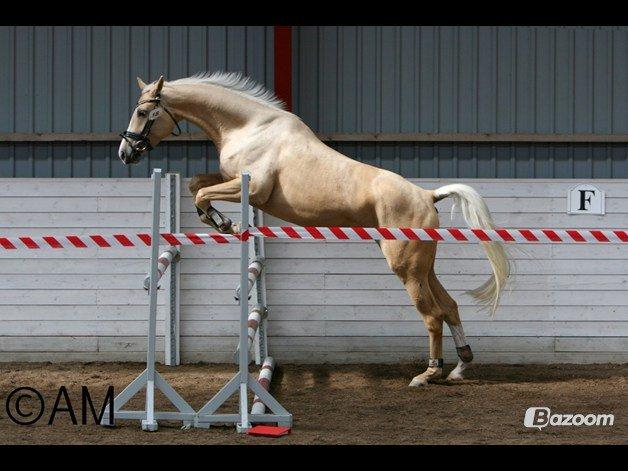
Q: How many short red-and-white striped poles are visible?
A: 4